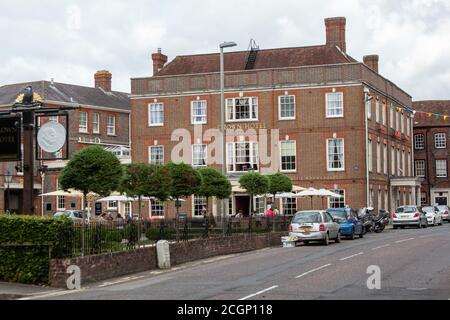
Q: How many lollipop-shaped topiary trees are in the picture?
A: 6